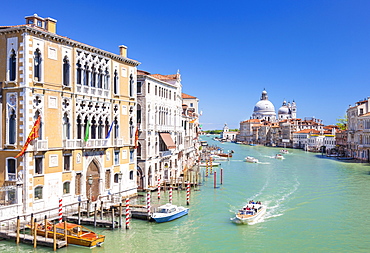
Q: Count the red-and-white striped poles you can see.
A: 6